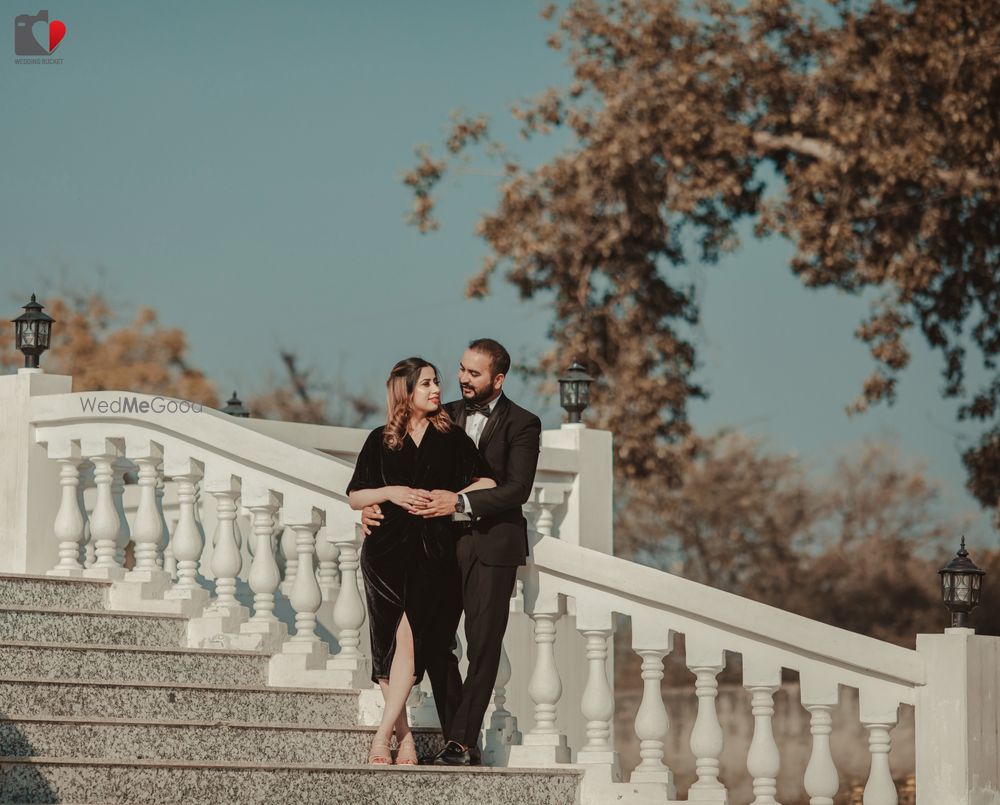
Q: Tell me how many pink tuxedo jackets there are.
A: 0